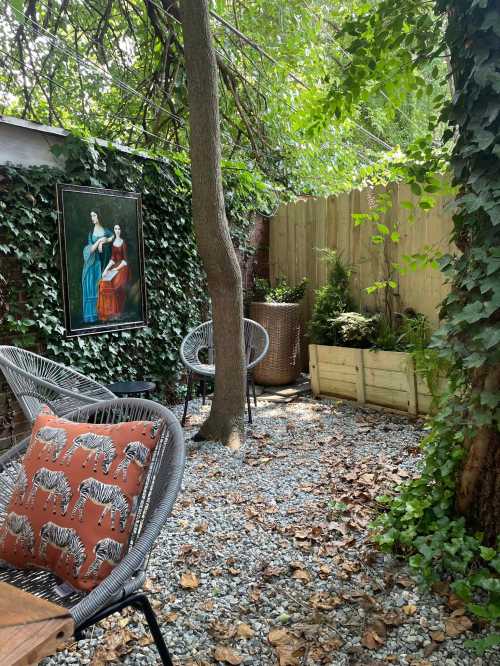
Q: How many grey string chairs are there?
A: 3